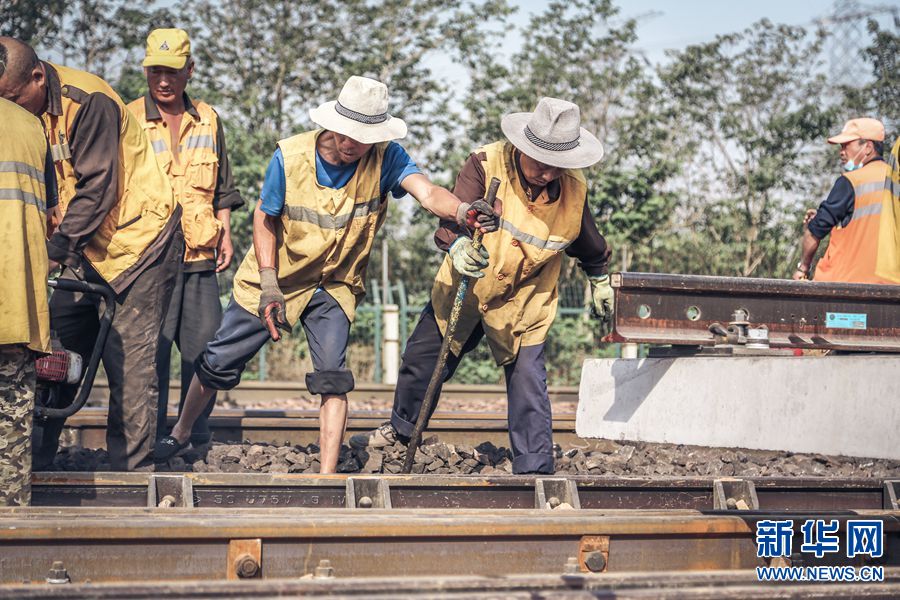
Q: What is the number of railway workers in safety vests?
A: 7